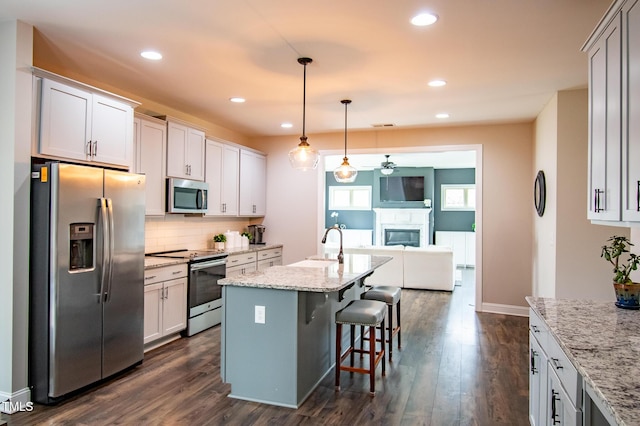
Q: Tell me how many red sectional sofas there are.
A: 0